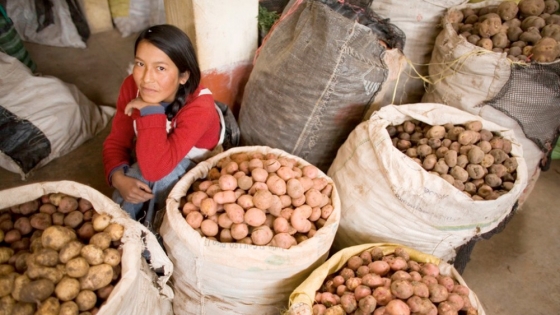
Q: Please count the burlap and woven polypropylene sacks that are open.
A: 5